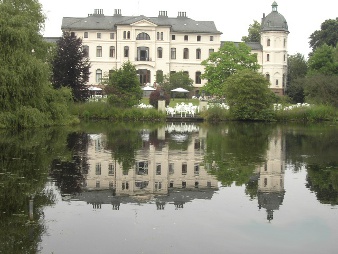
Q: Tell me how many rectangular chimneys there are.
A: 4